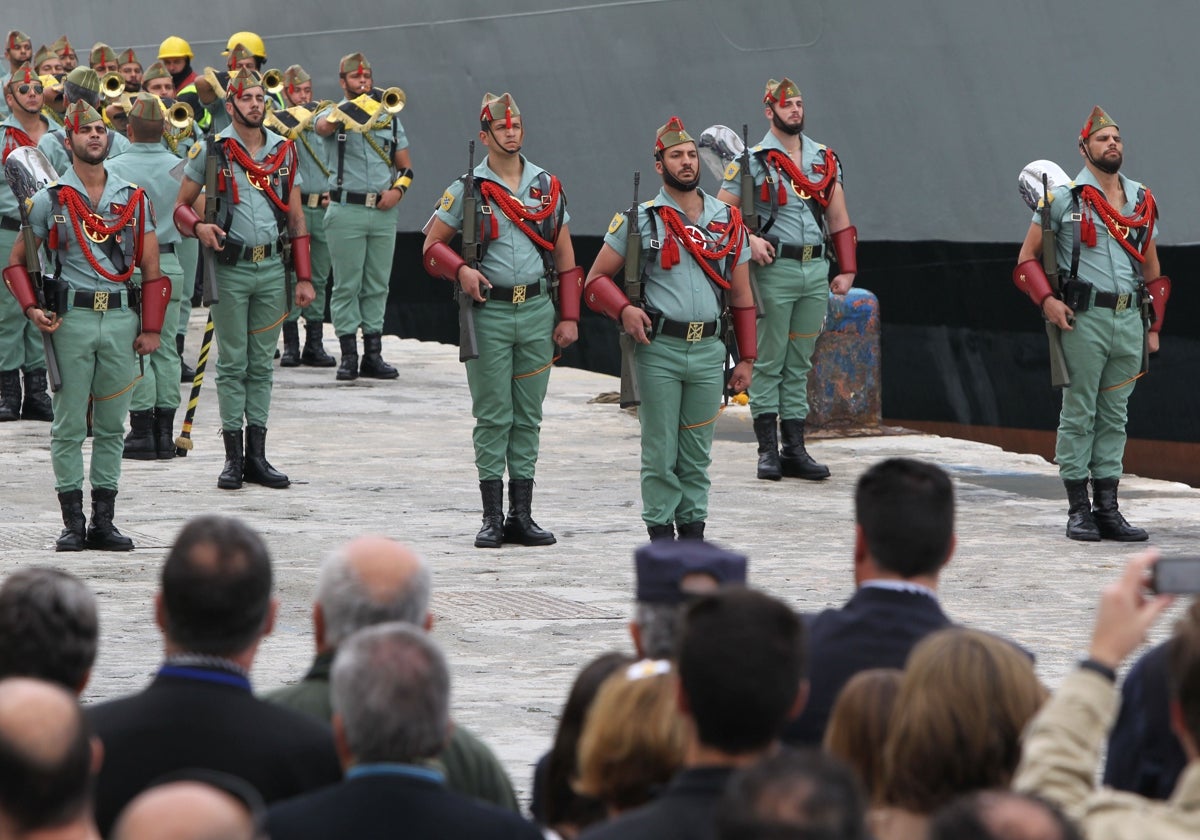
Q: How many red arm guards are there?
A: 11